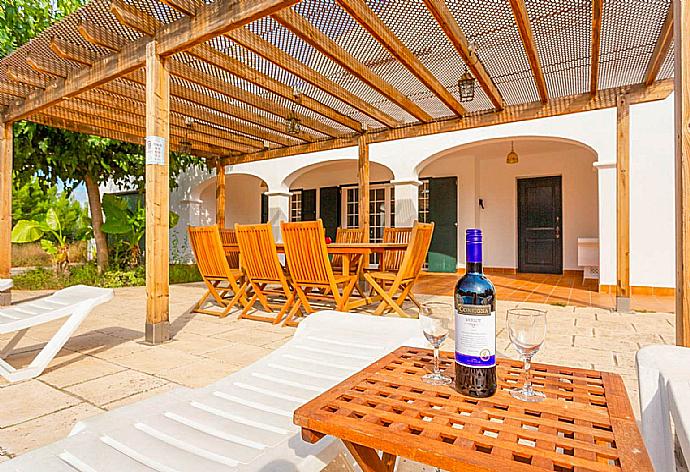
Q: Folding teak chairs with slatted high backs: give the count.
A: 7